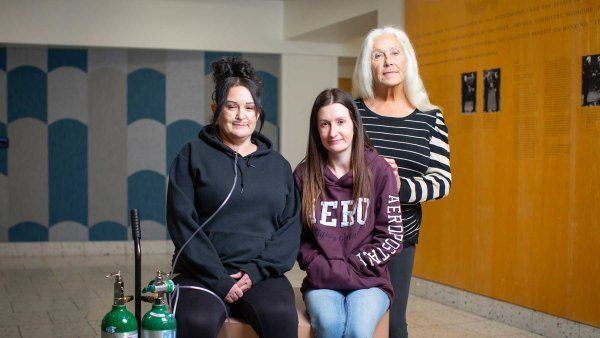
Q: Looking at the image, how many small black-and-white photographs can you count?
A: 3